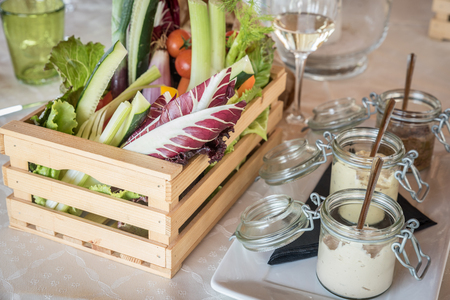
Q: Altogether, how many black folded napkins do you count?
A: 1